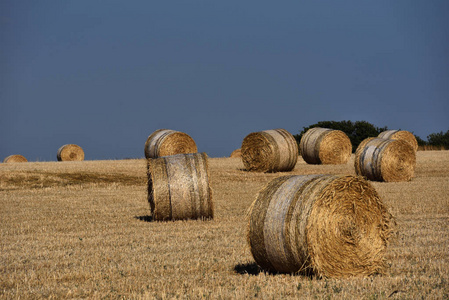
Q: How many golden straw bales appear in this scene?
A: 10